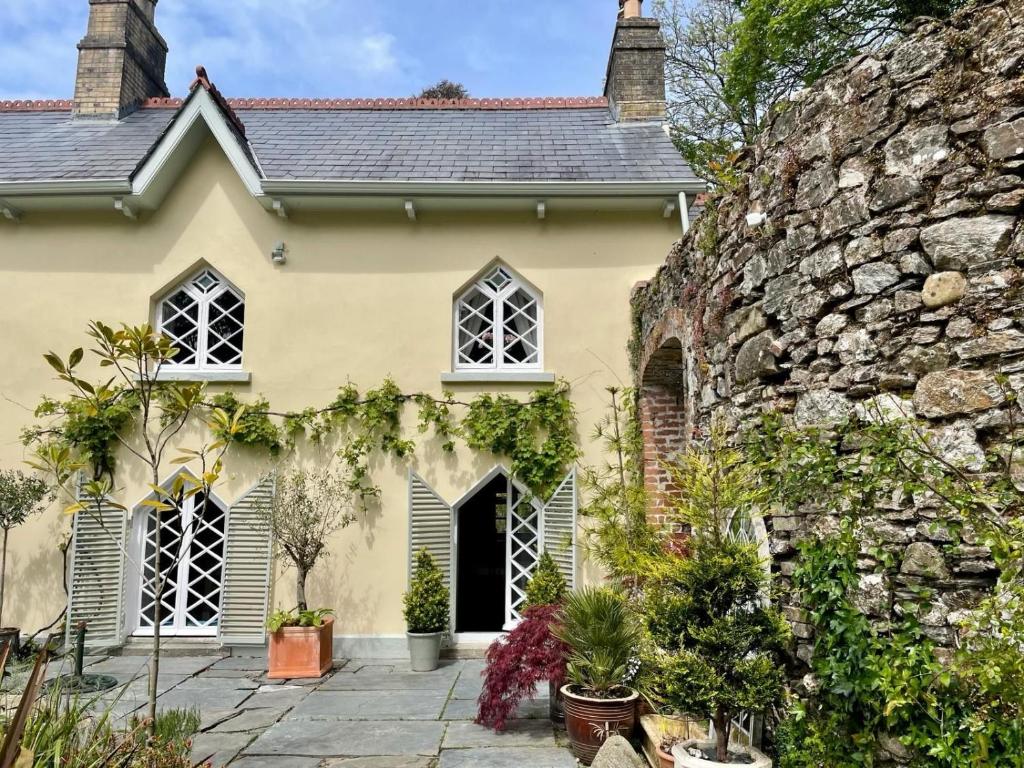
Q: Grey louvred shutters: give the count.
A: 4